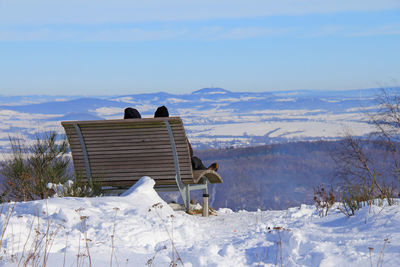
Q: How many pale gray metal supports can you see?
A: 2